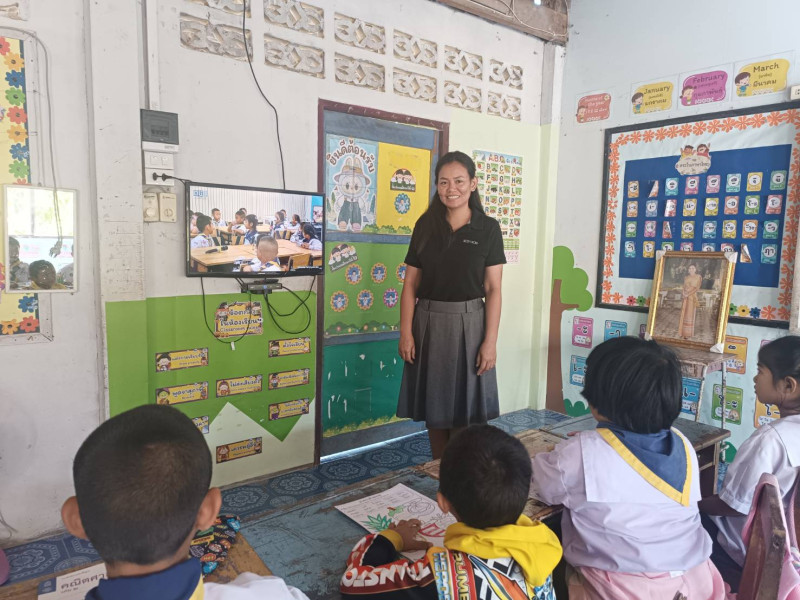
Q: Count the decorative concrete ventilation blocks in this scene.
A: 12